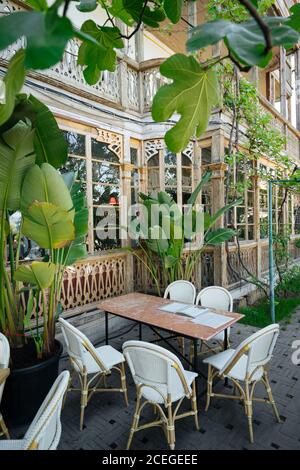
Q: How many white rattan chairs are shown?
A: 7